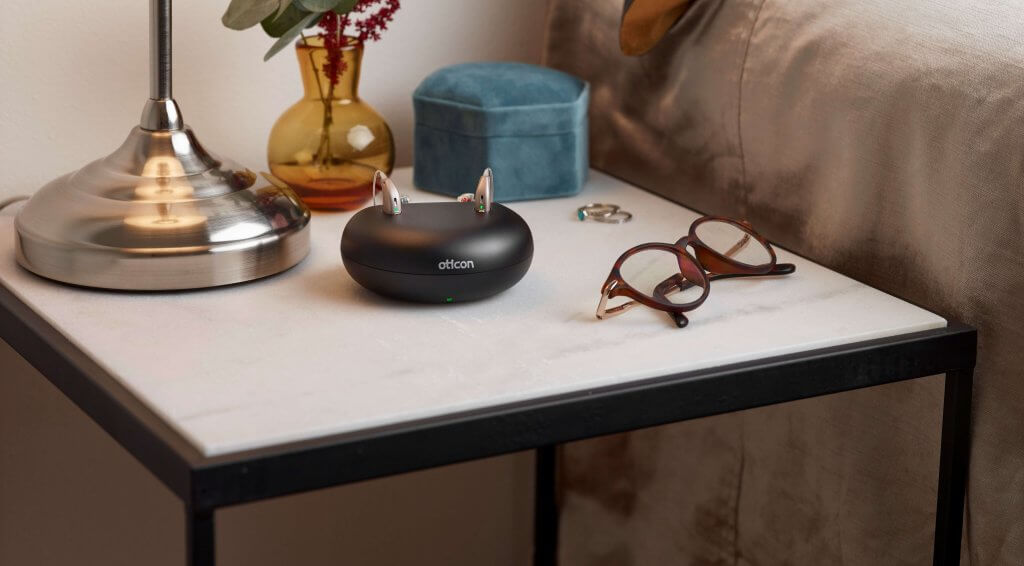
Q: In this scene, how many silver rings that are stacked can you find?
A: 2